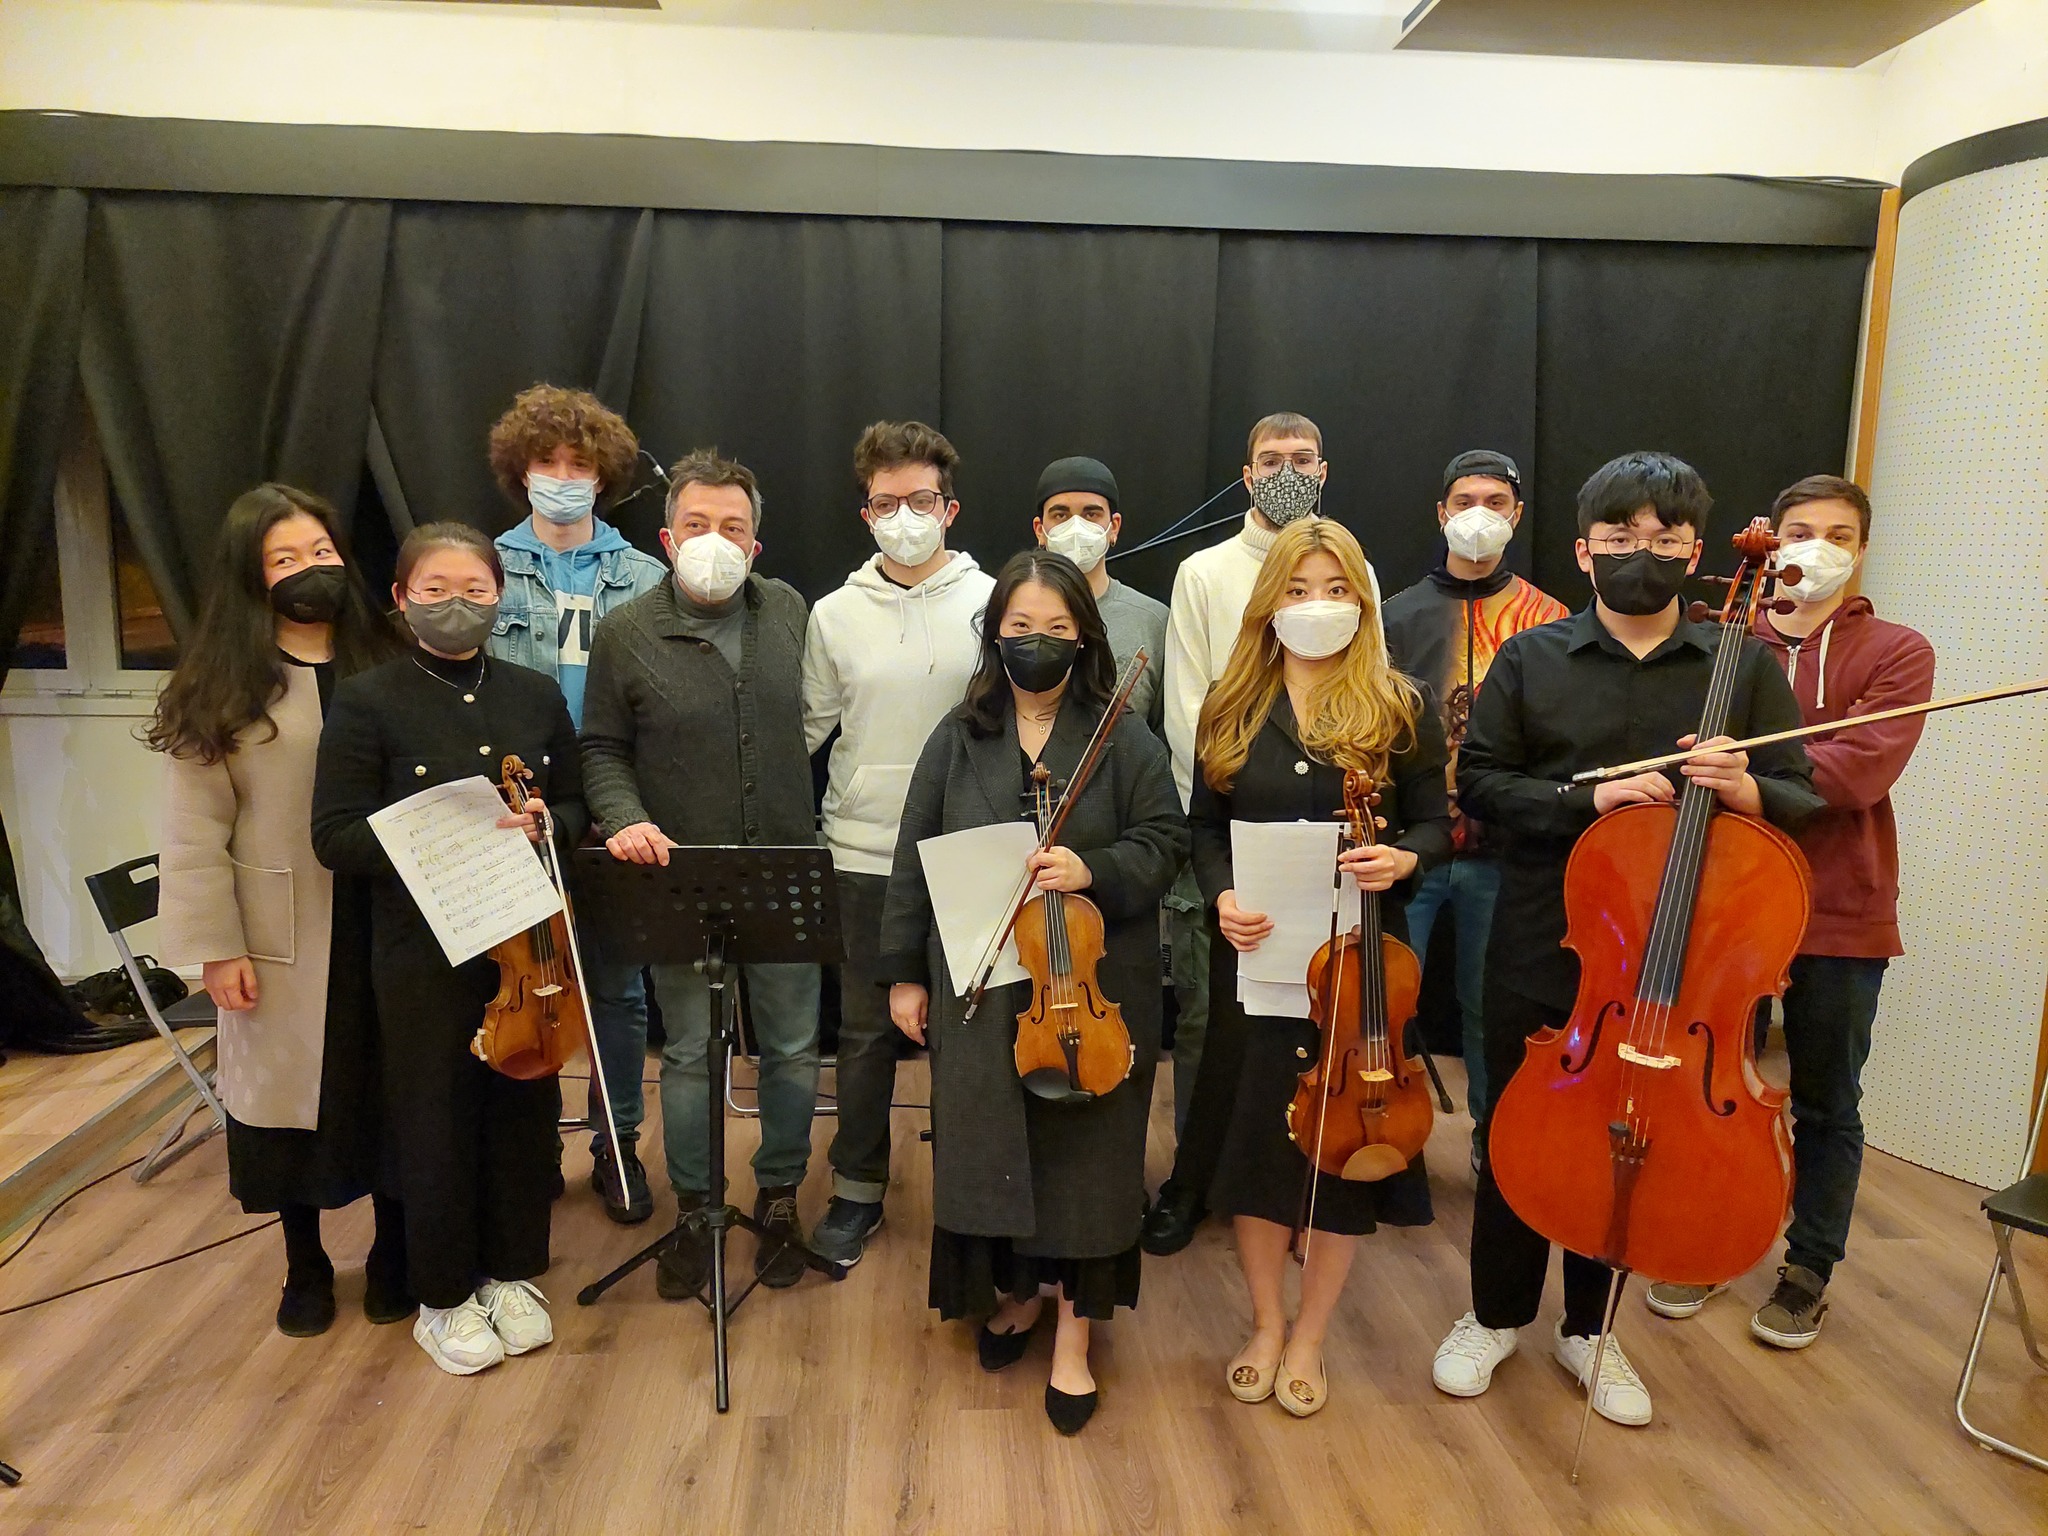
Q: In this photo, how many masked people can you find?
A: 12